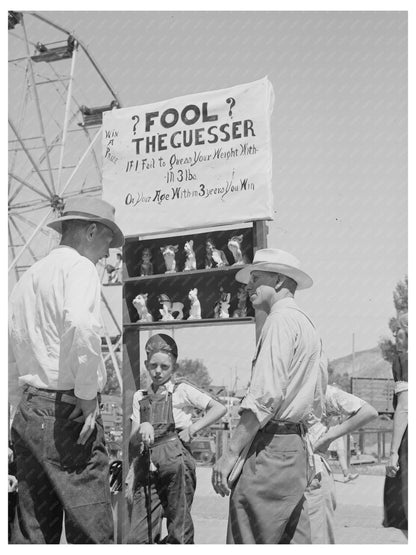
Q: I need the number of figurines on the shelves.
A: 10